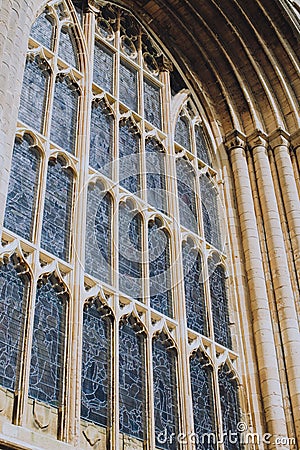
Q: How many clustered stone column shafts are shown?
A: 3